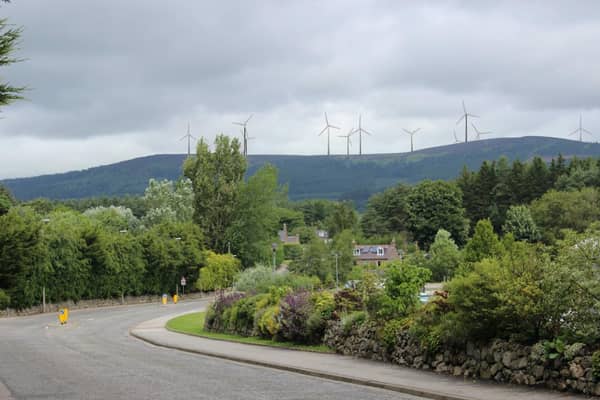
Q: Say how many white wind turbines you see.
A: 11